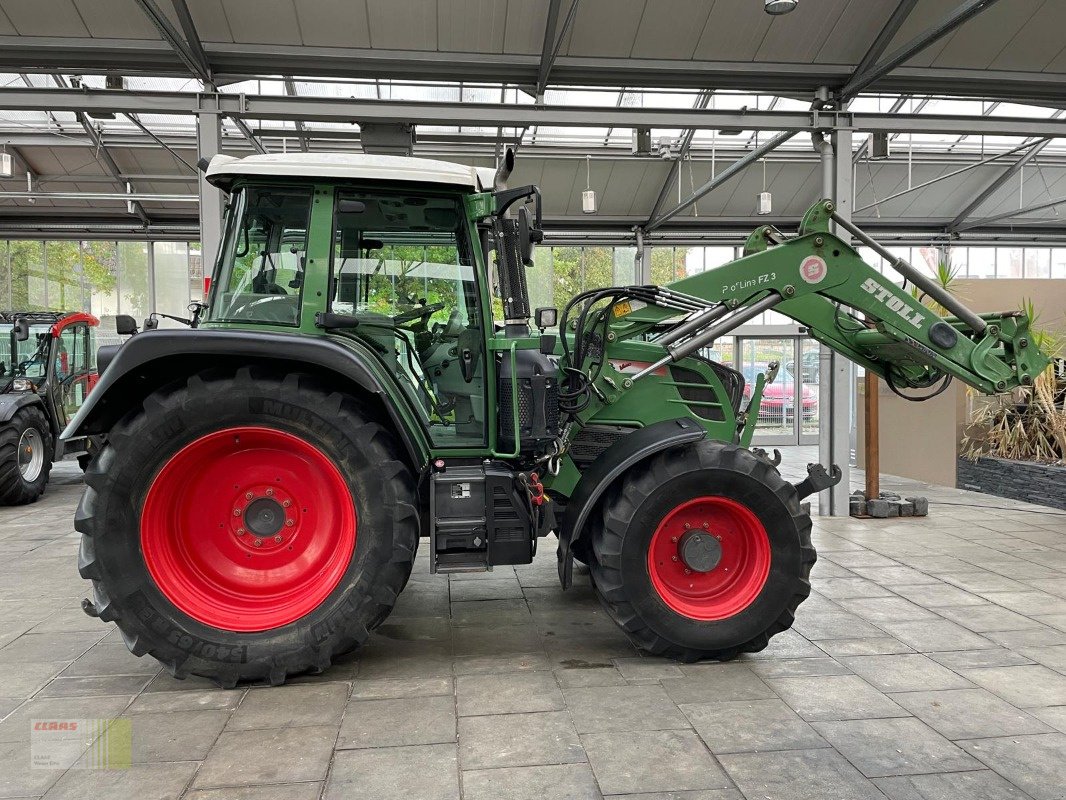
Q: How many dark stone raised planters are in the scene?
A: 1